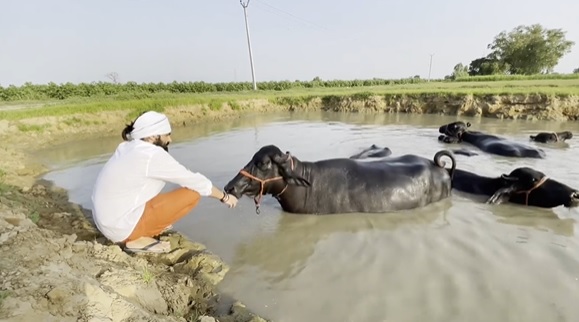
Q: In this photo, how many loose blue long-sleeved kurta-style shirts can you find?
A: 0